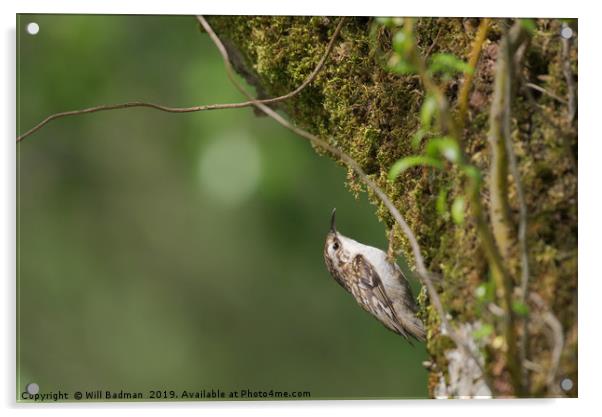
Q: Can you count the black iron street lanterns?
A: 0